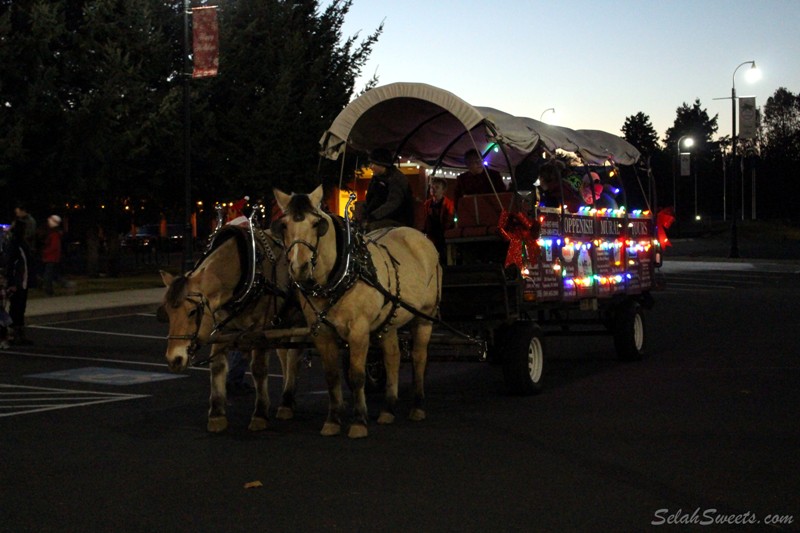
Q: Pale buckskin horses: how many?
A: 2